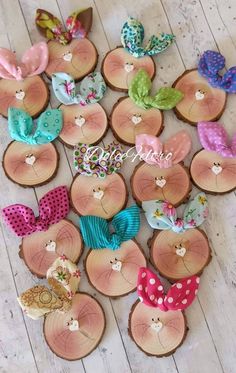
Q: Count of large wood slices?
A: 15